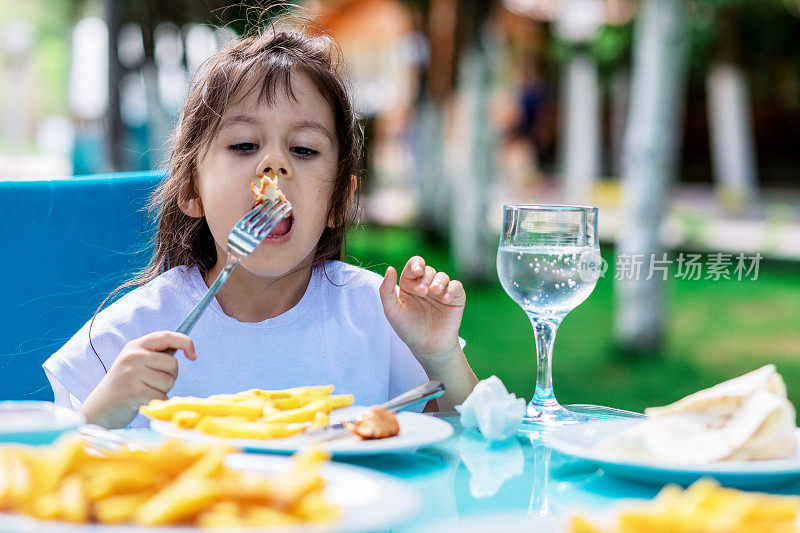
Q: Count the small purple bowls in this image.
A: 0